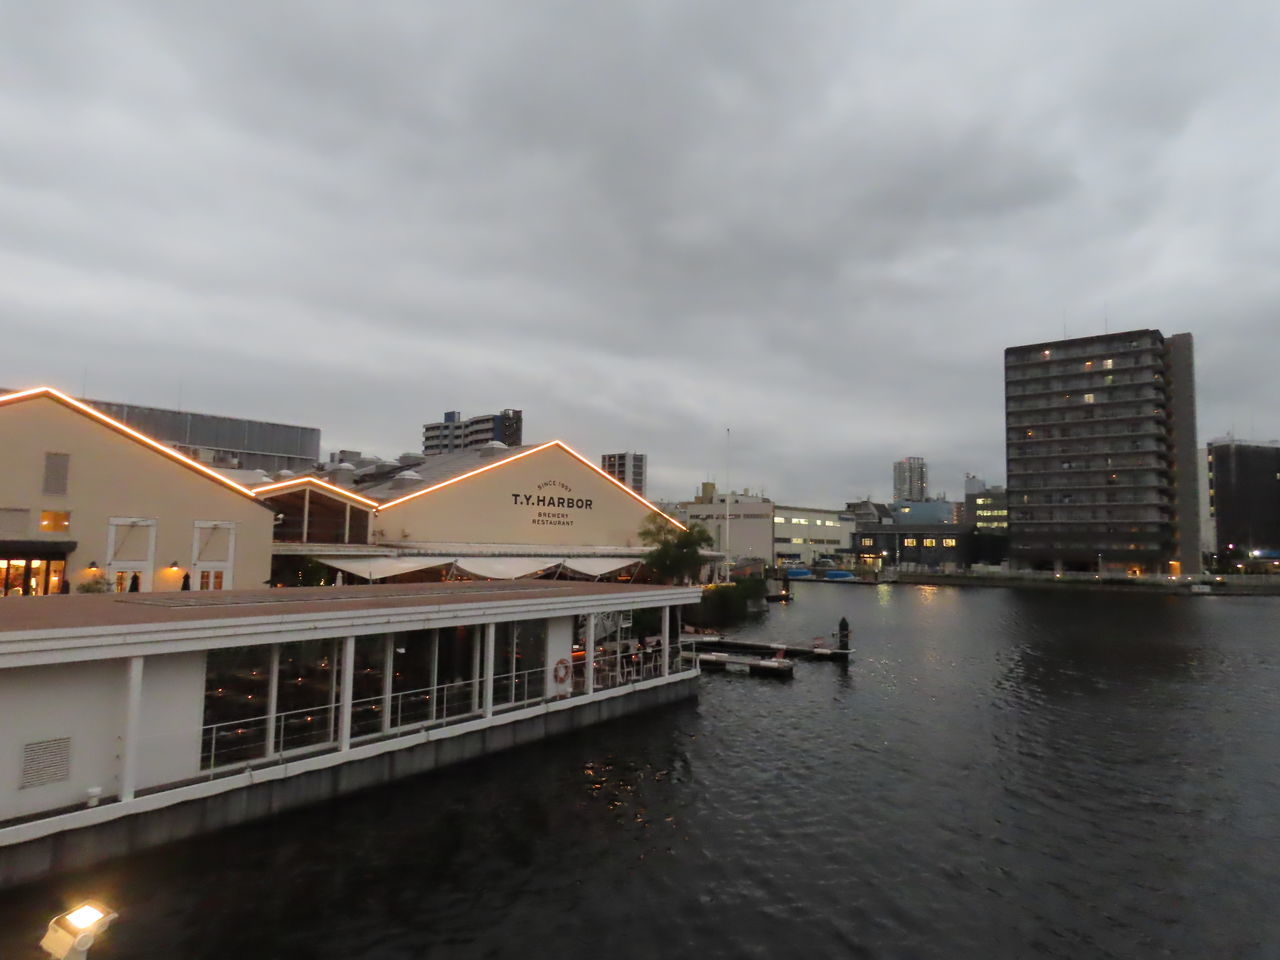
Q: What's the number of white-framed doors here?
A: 2